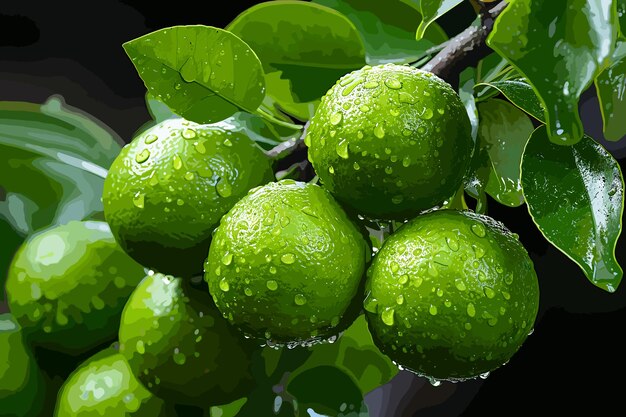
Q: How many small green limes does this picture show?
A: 8